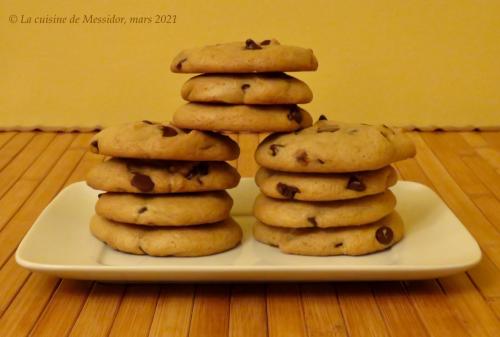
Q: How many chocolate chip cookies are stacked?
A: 11